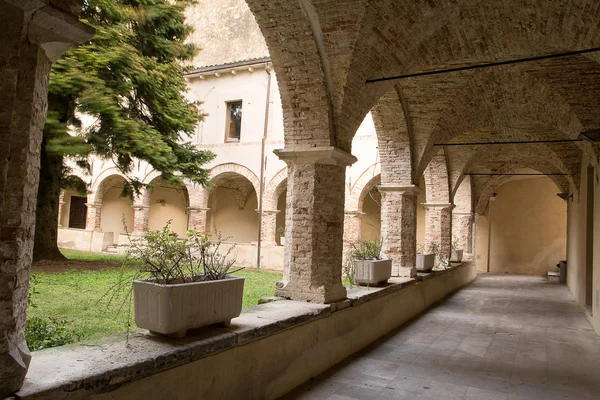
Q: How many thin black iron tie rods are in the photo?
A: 3